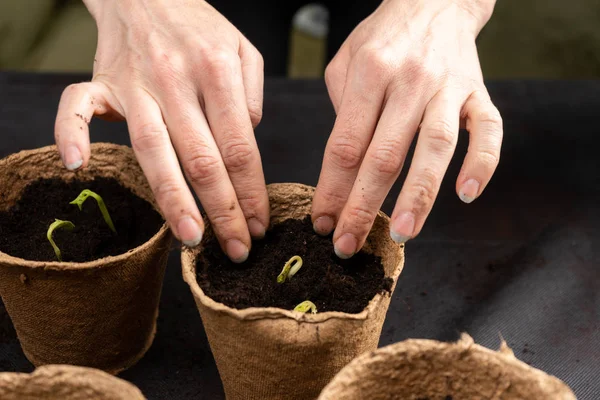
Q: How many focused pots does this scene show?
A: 2